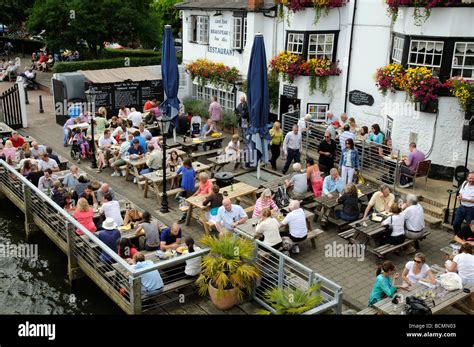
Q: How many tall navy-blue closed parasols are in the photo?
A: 2